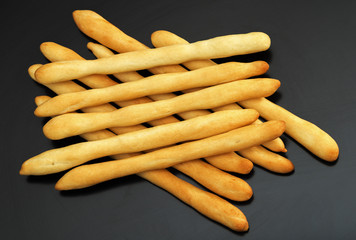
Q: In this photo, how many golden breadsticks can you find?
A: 11